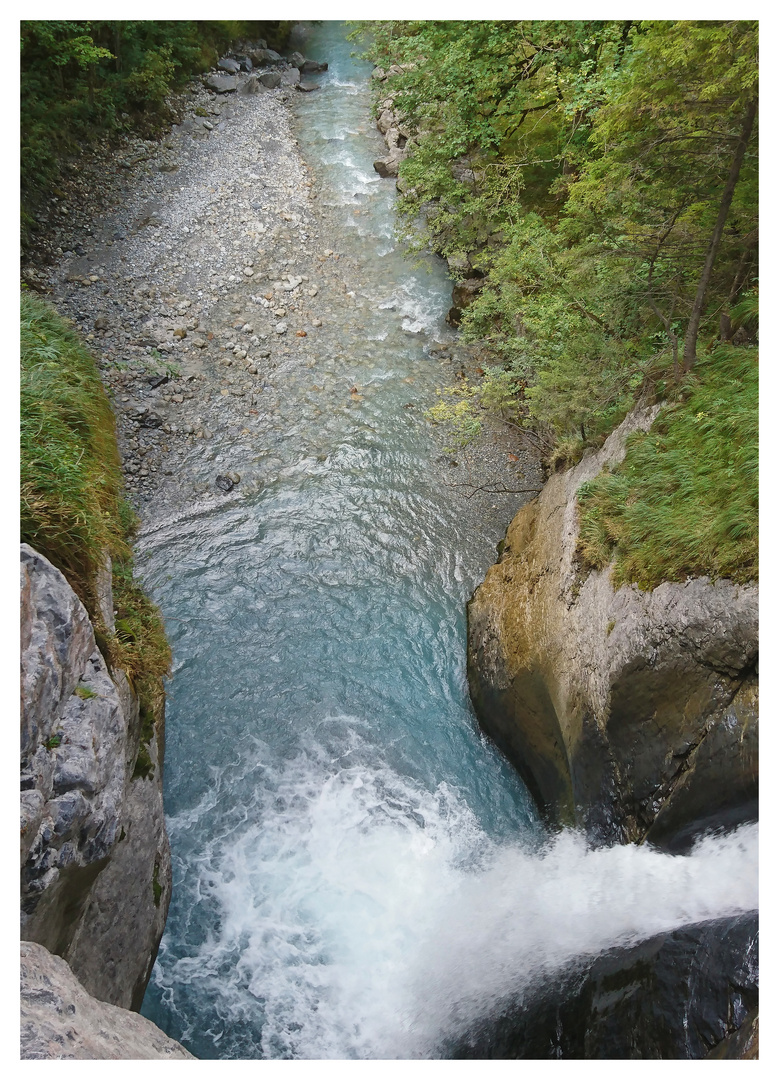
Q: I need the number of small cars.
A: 0